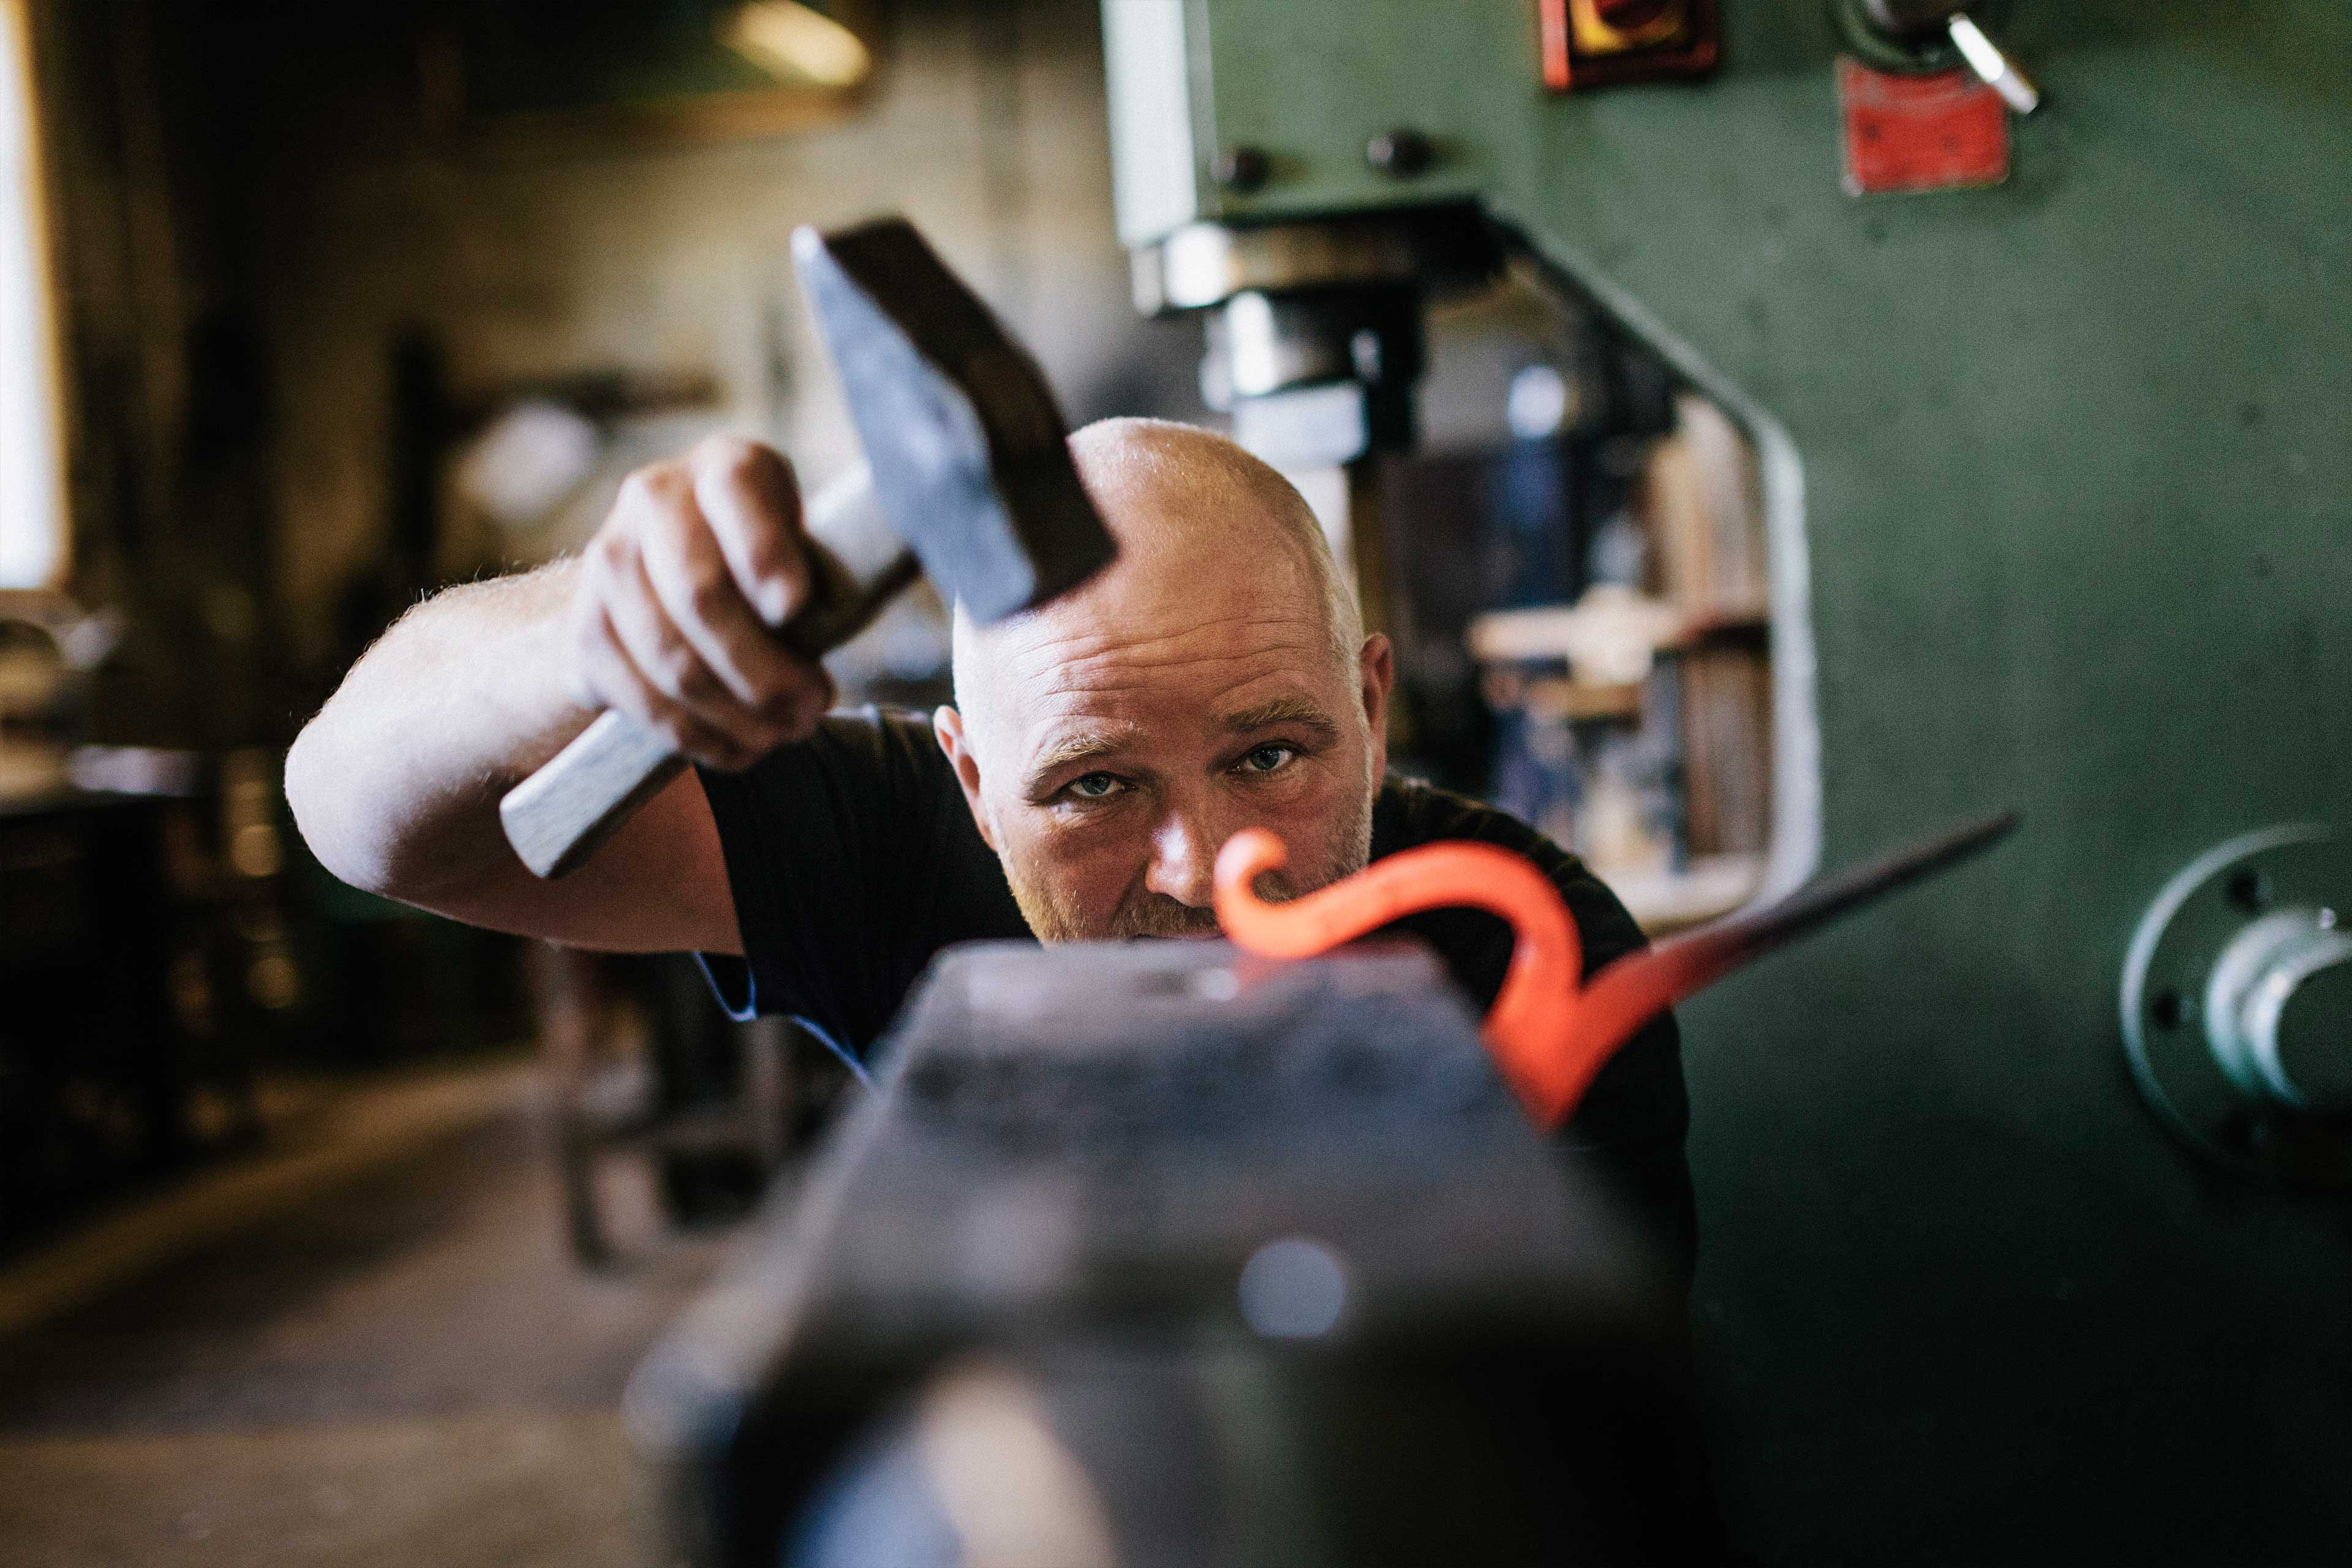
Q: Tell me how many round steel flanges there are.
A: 1